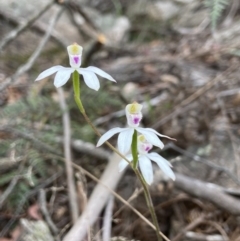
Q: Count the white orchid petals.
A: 12